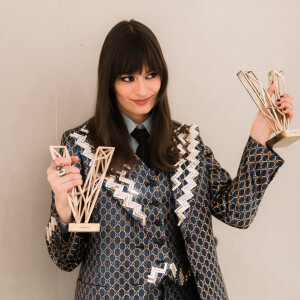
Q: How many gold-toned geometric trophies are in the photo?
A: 2